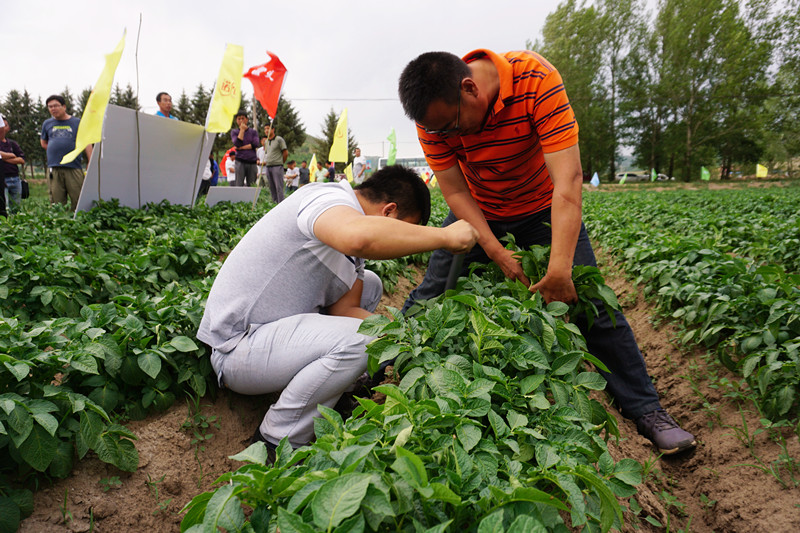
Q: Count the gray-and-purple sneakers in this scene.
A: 1